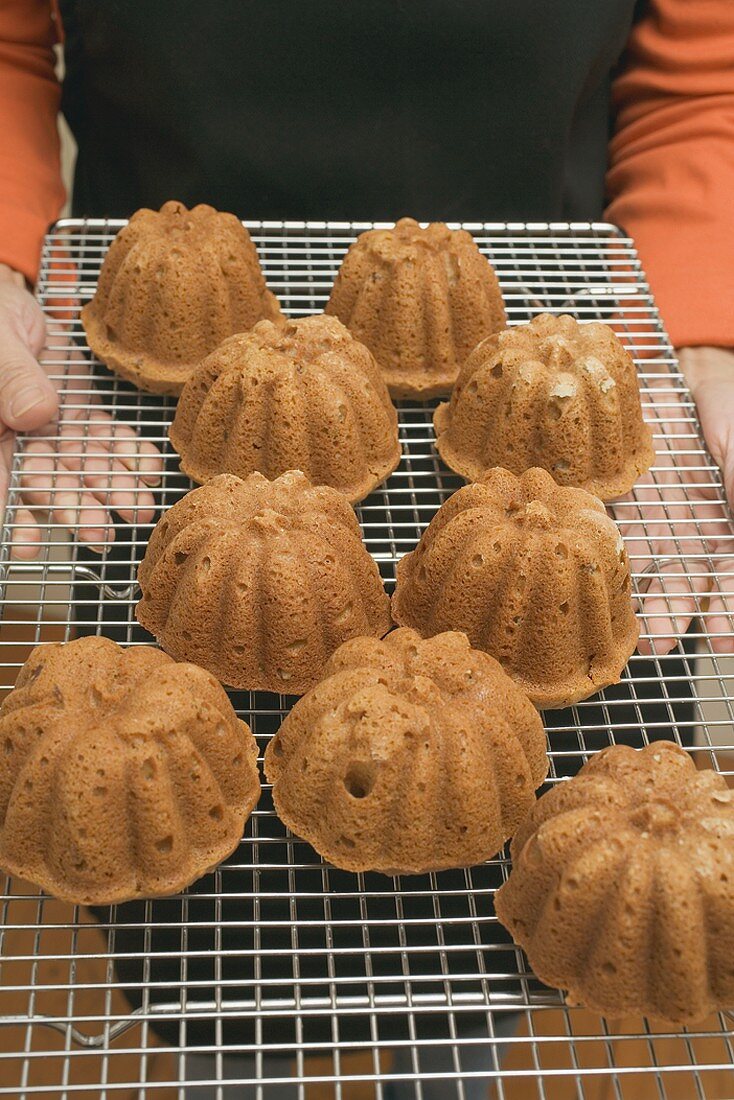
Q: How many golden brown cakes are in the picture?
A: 9